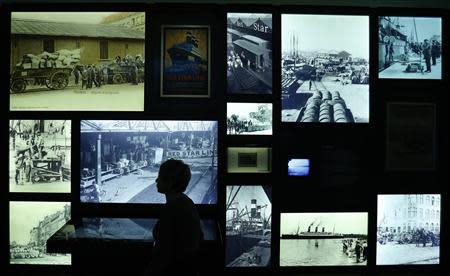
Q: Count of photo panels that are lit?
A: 11